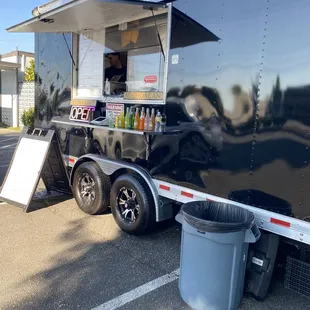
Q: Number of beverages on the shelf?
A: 11